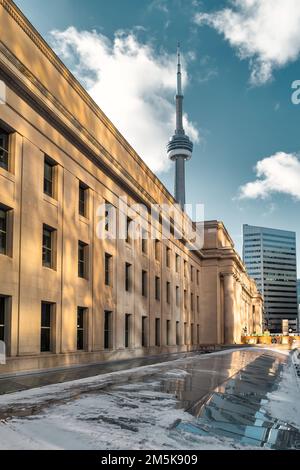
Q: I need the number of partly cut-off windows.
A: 3